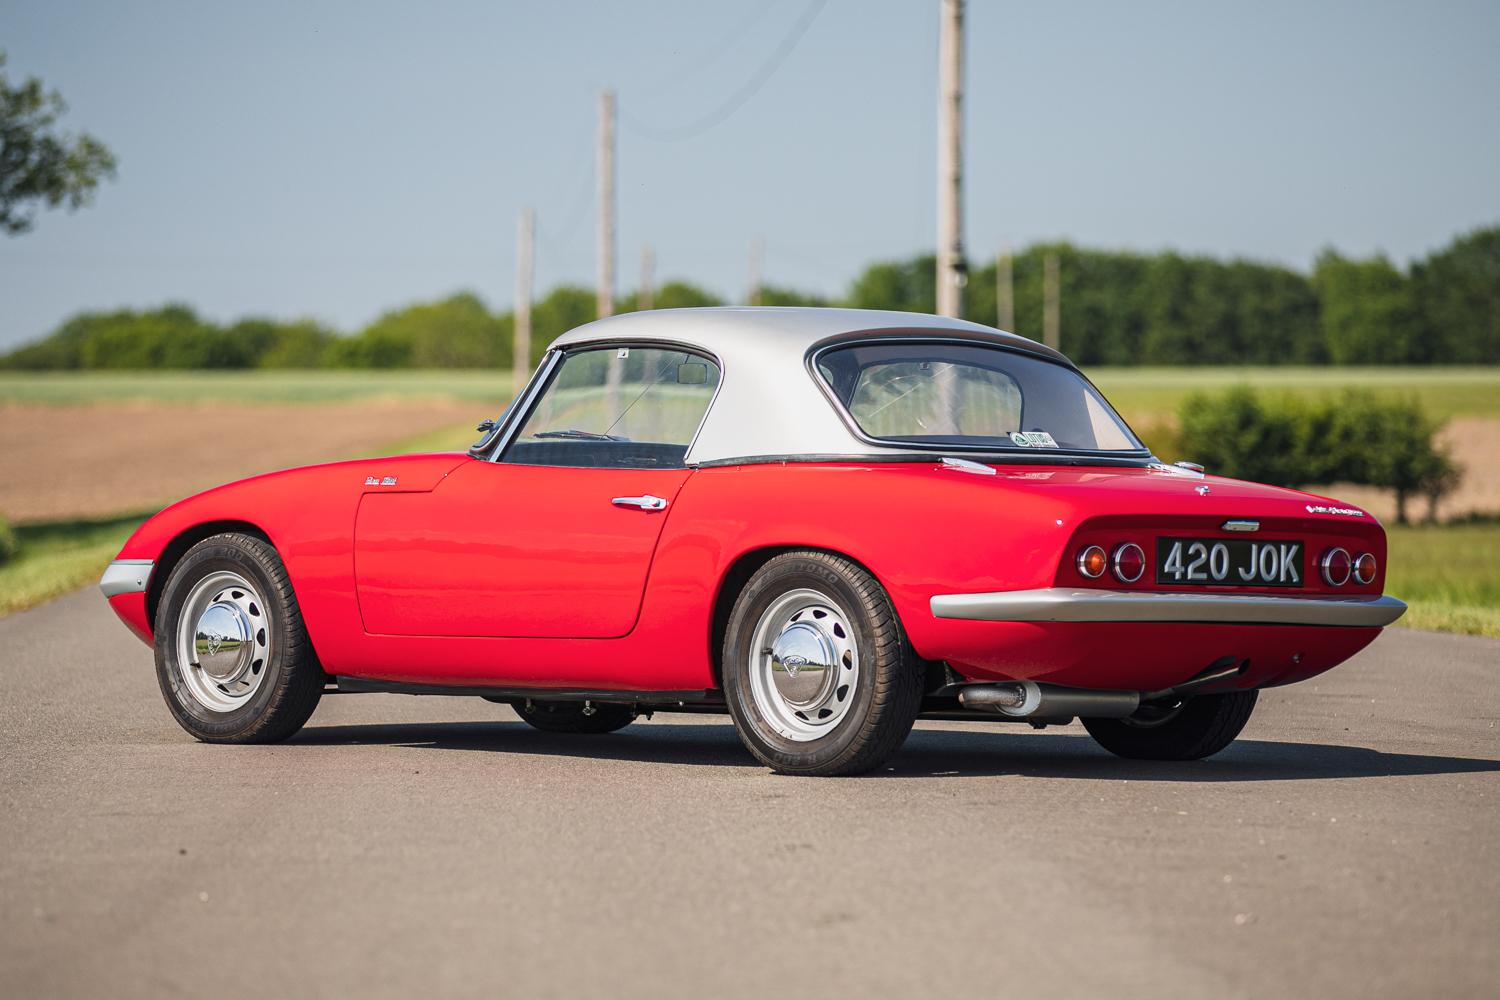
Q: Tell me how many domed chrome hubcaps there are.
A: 2